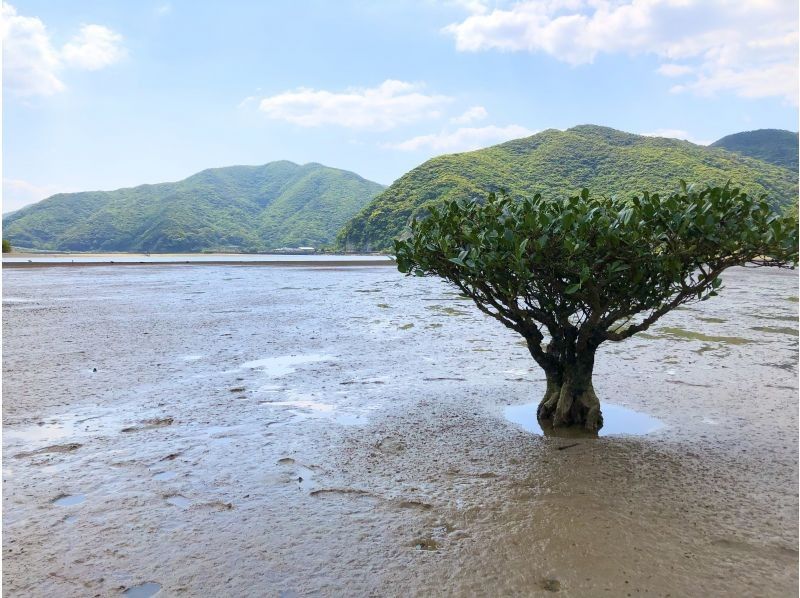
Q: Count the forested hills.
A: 3